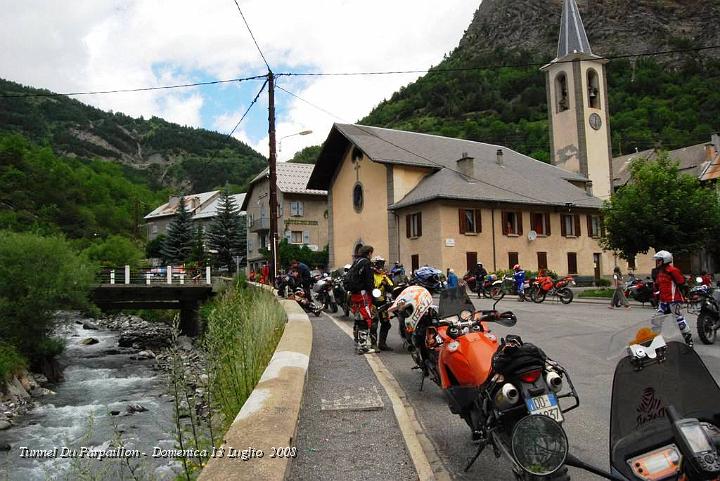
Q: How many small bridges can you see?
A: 1